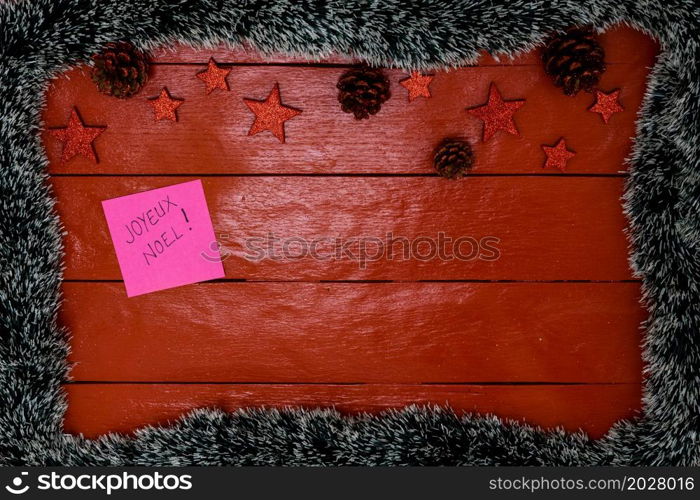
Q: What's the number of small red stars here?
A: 5